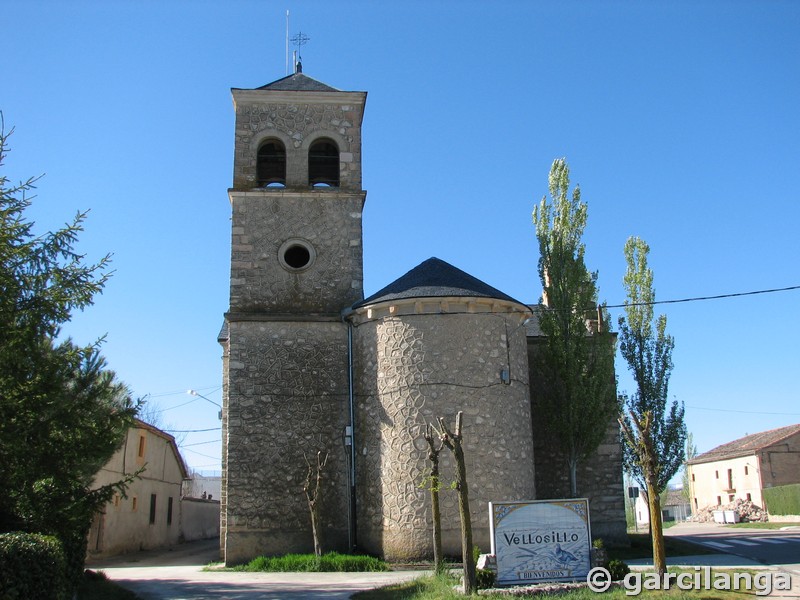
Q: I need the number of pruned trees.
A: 4